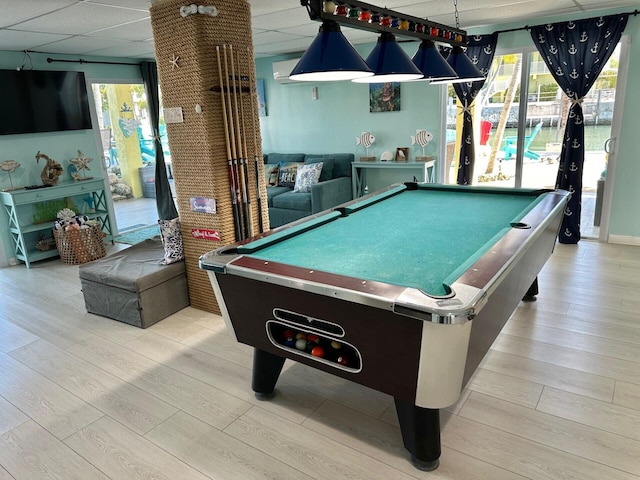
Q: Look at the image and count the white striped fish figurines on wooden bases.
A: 2